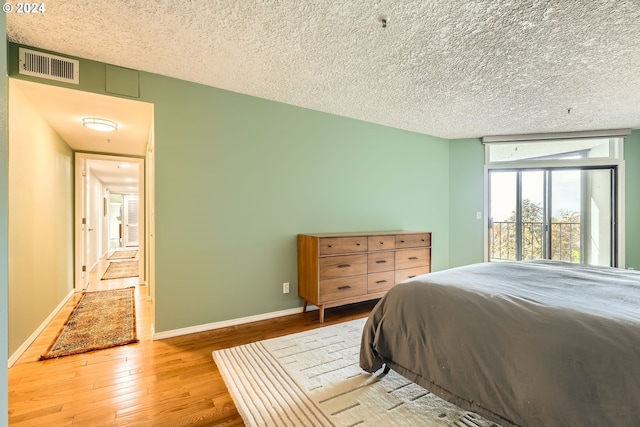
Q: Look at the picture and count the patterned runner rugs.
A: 3